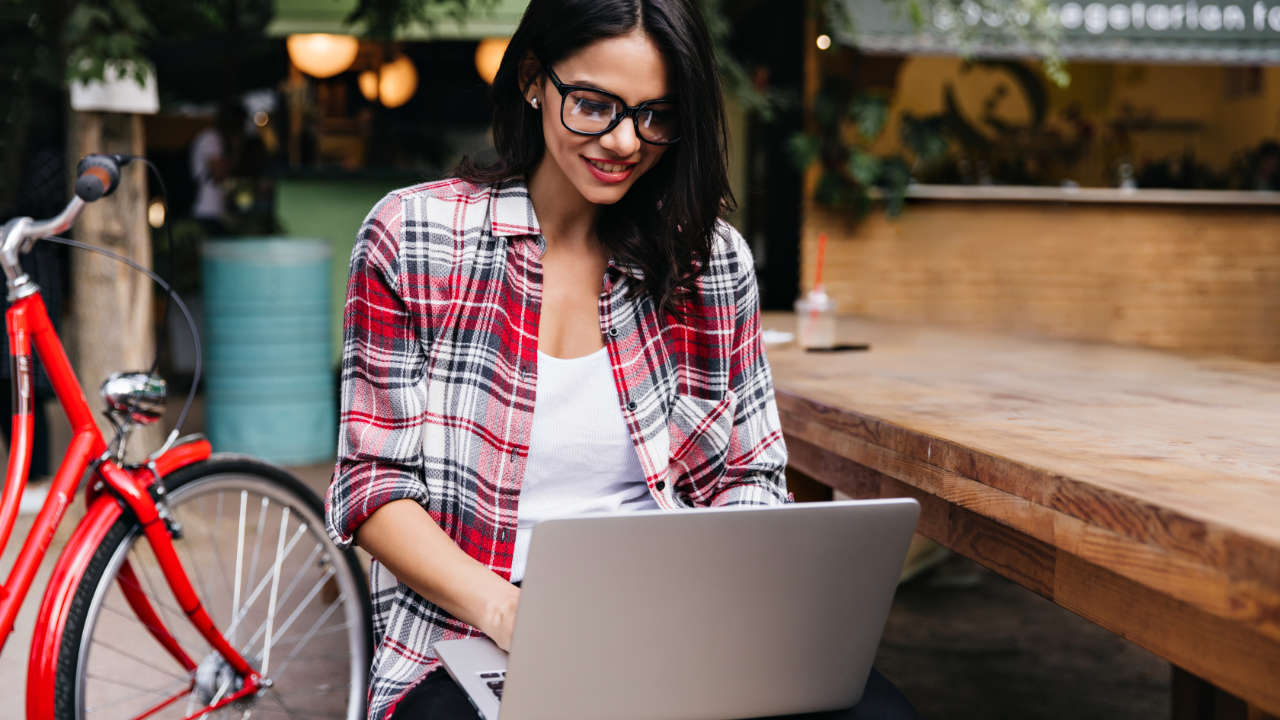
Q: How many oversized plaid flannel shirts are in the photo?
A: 1